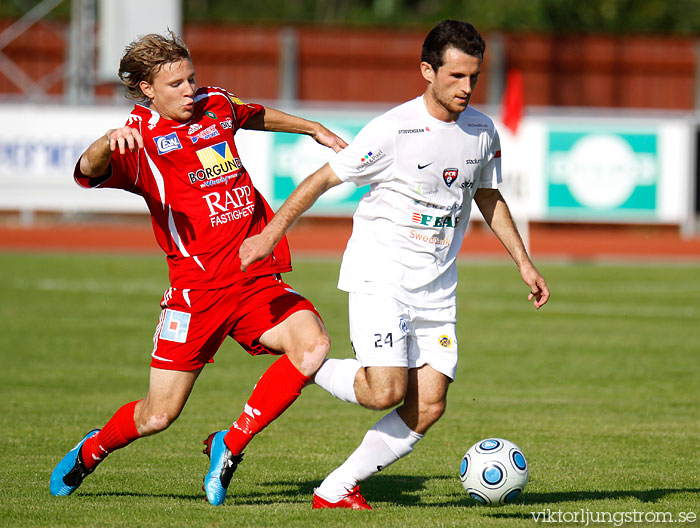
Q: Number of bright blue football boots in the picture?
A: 2